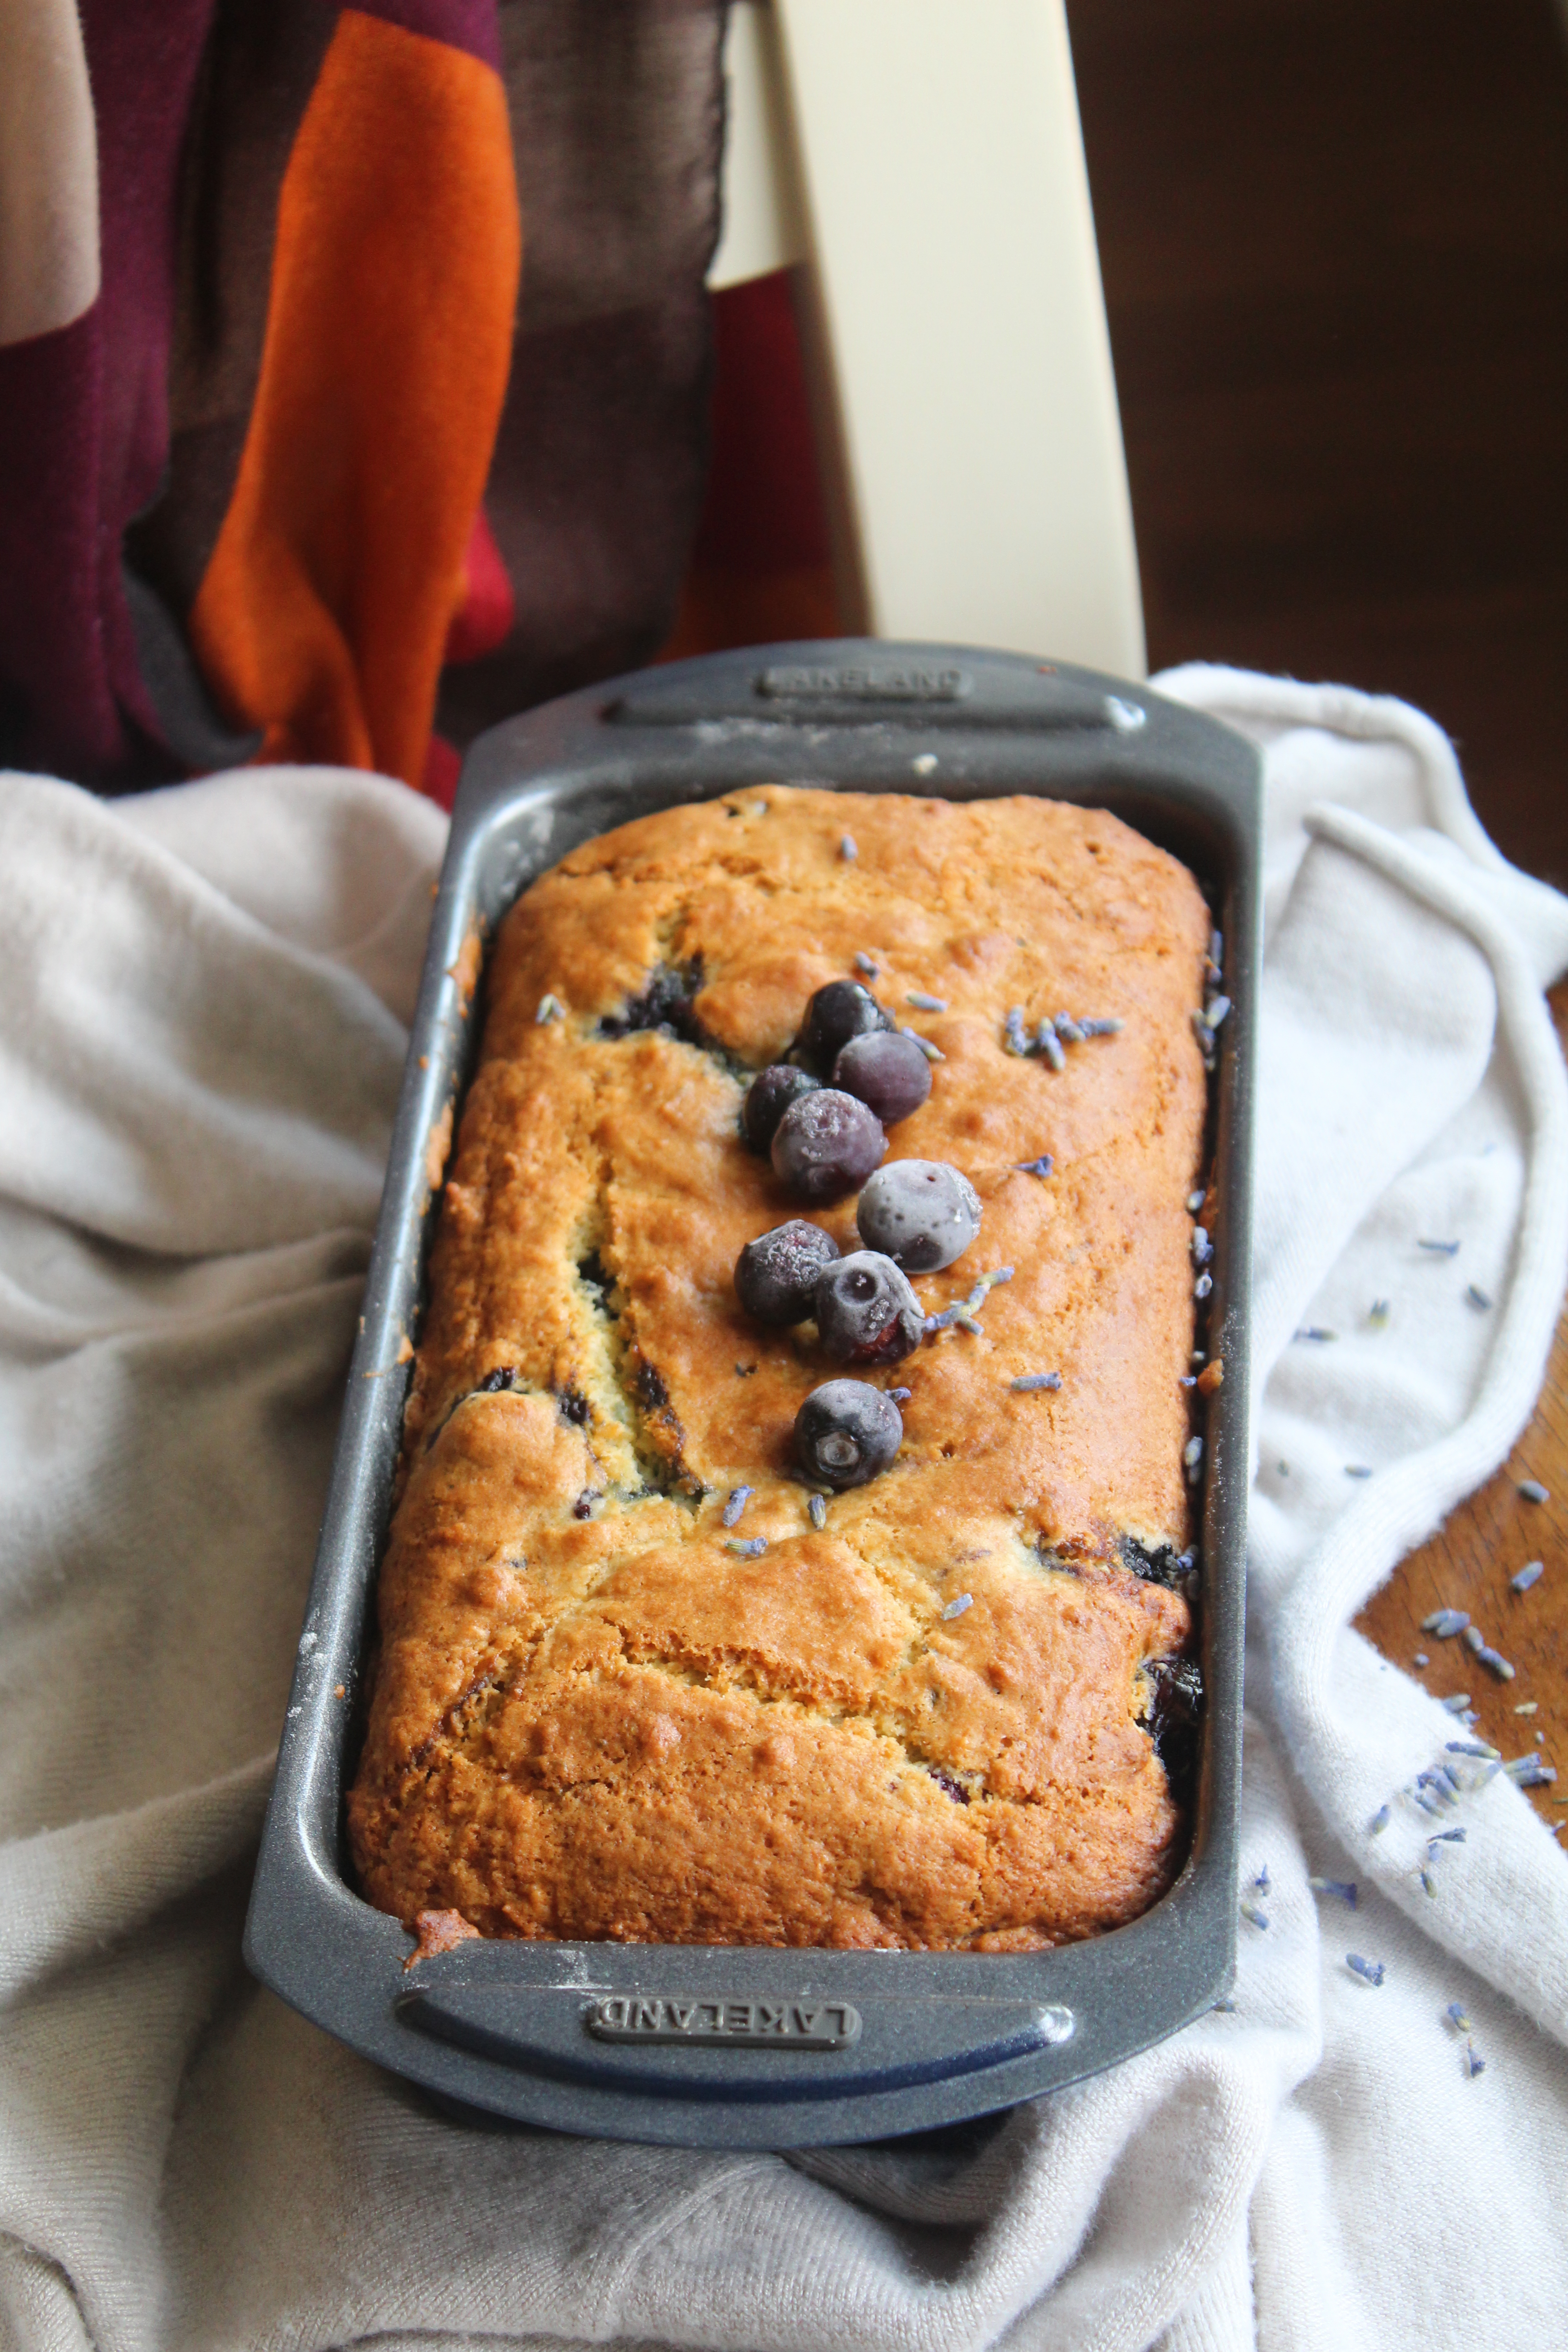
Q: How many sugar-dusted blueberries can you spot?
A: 8